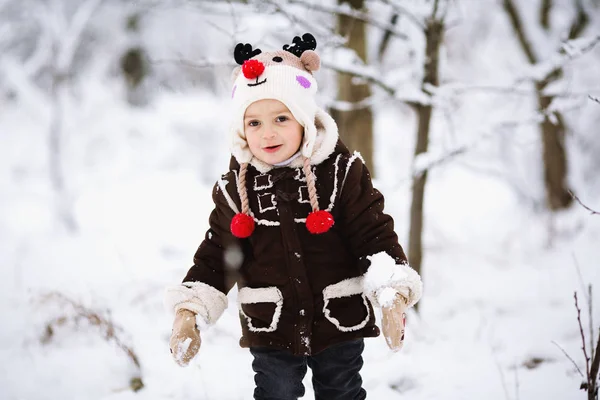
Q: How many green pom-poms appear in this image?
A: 0